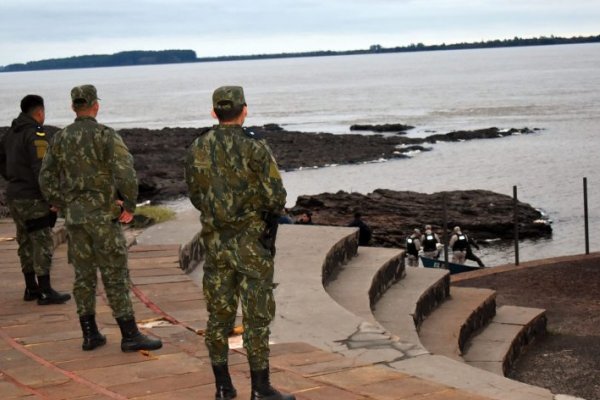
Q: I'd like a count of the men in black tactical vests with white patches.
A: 3